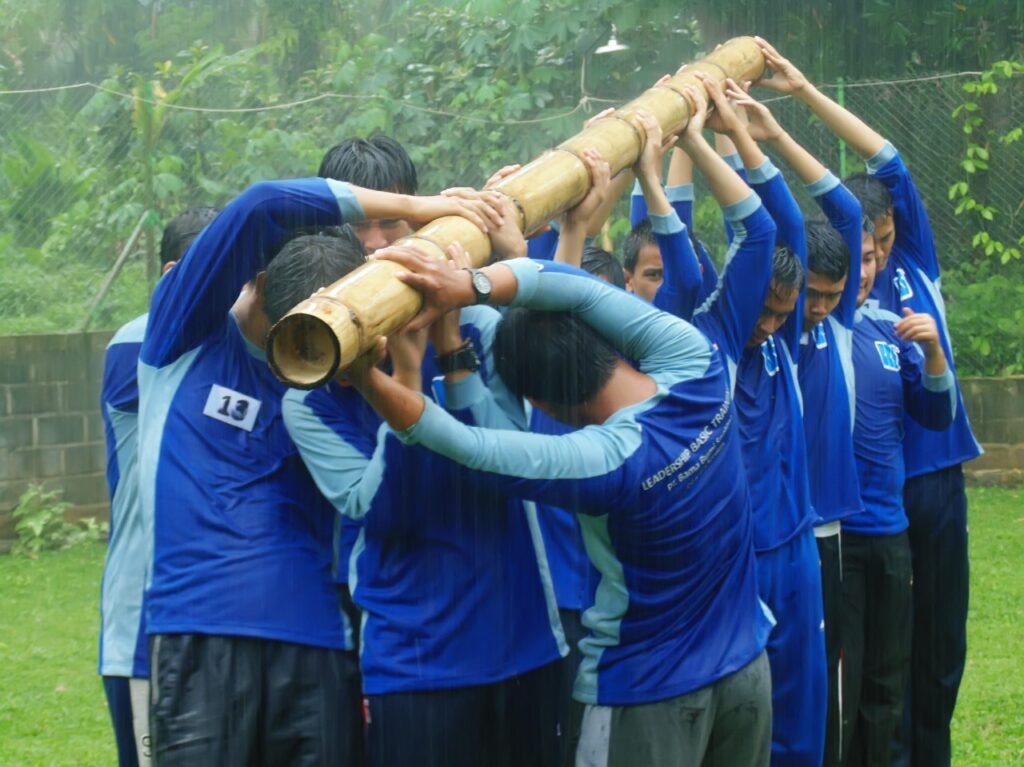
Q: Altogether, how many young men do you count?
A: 11